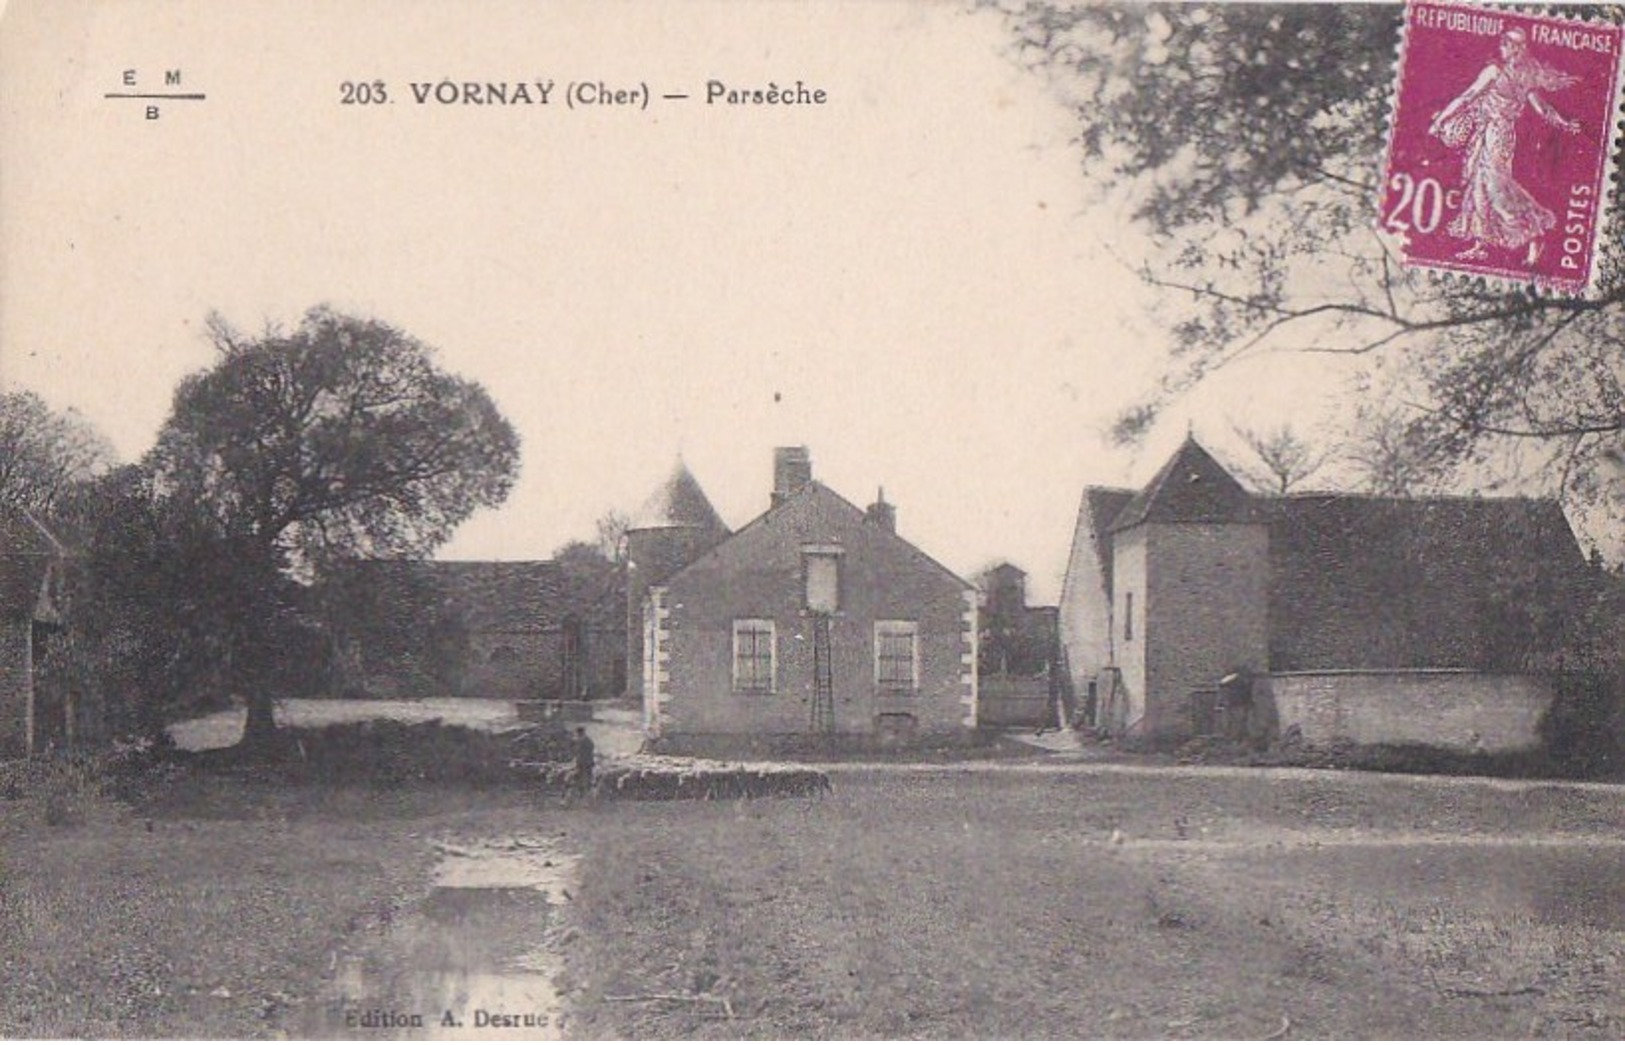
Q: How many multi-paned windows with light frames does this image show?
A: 2